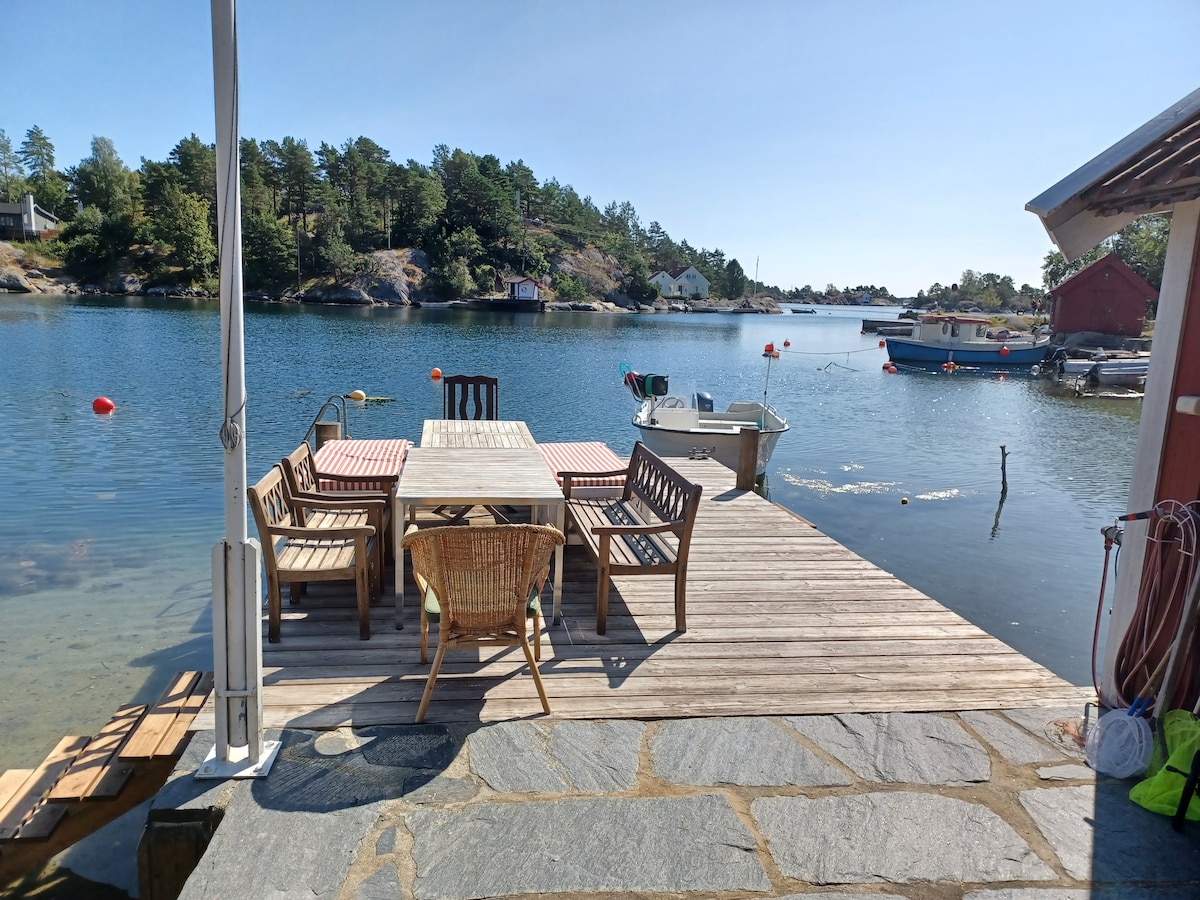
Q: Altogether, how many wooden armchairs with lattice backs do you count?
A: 2